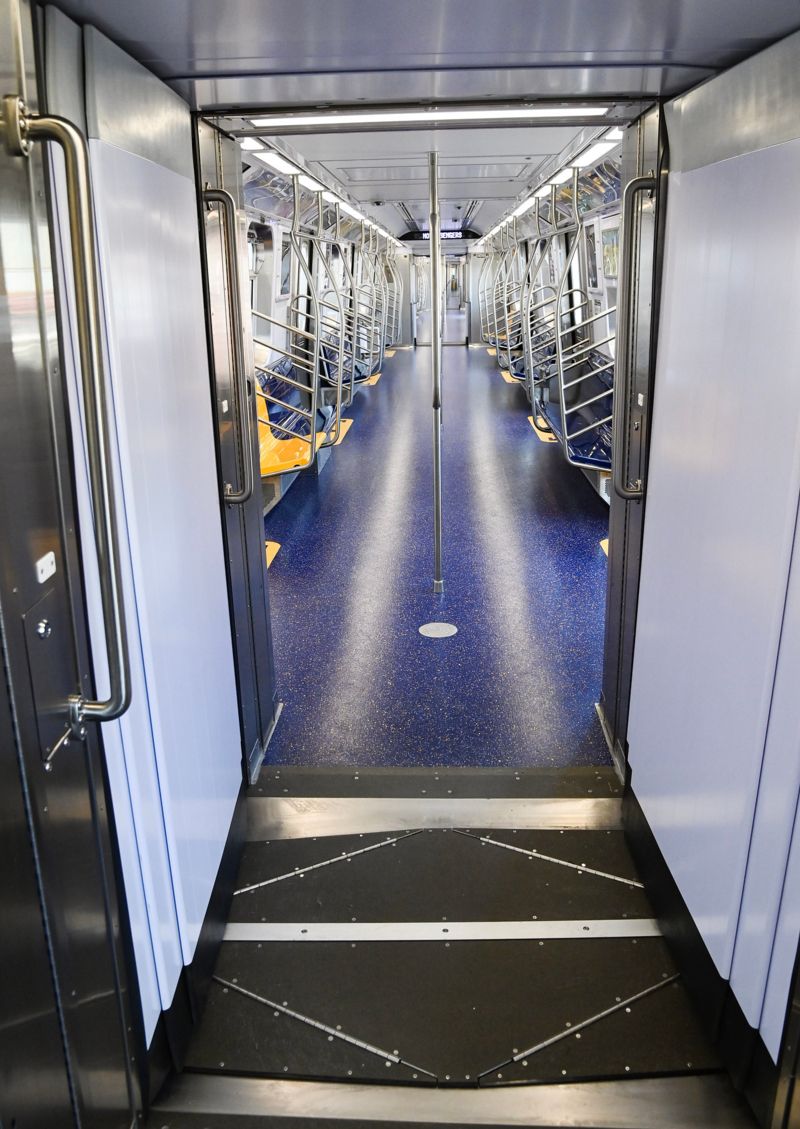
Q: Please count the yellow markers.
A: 8